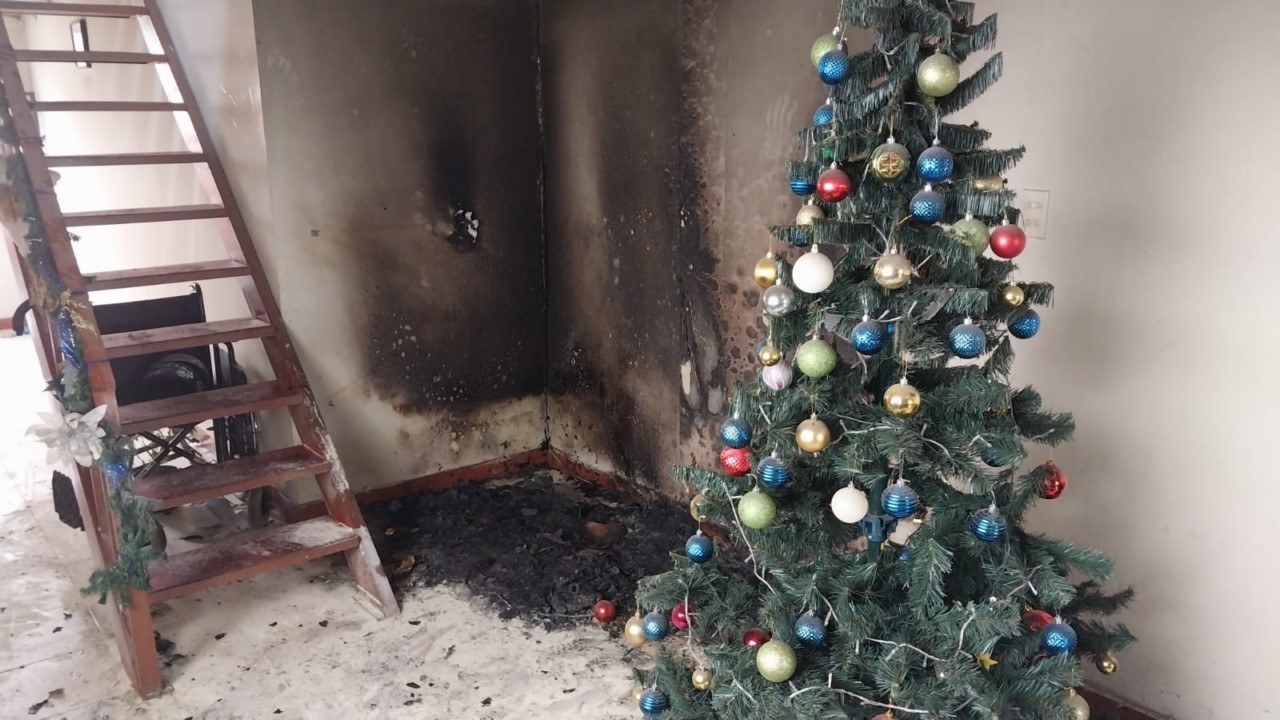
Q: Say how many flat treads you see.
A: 10